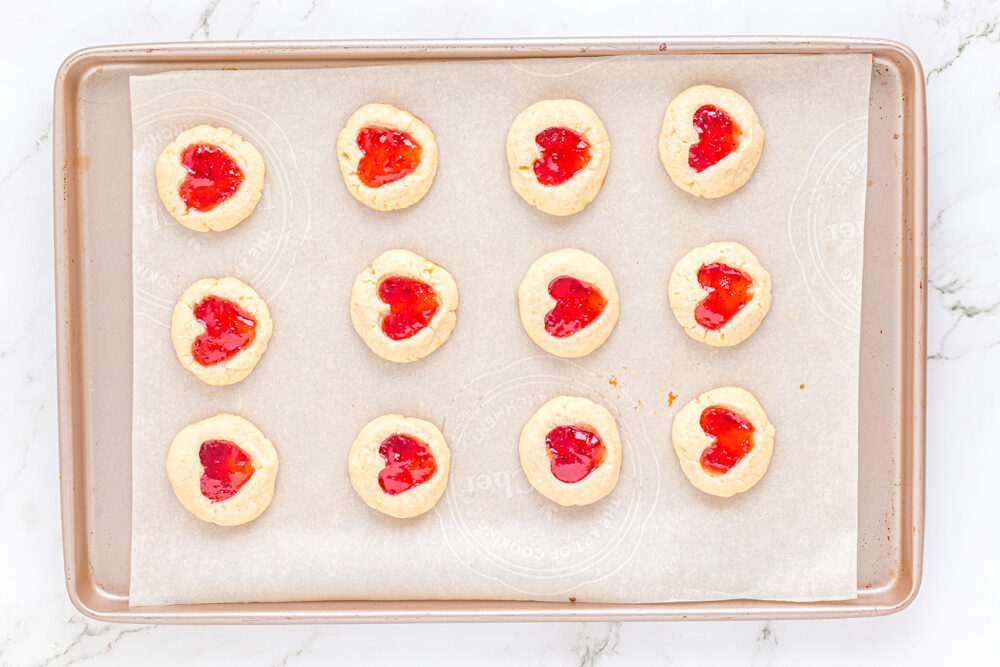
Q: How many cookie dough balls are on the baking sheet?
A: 12